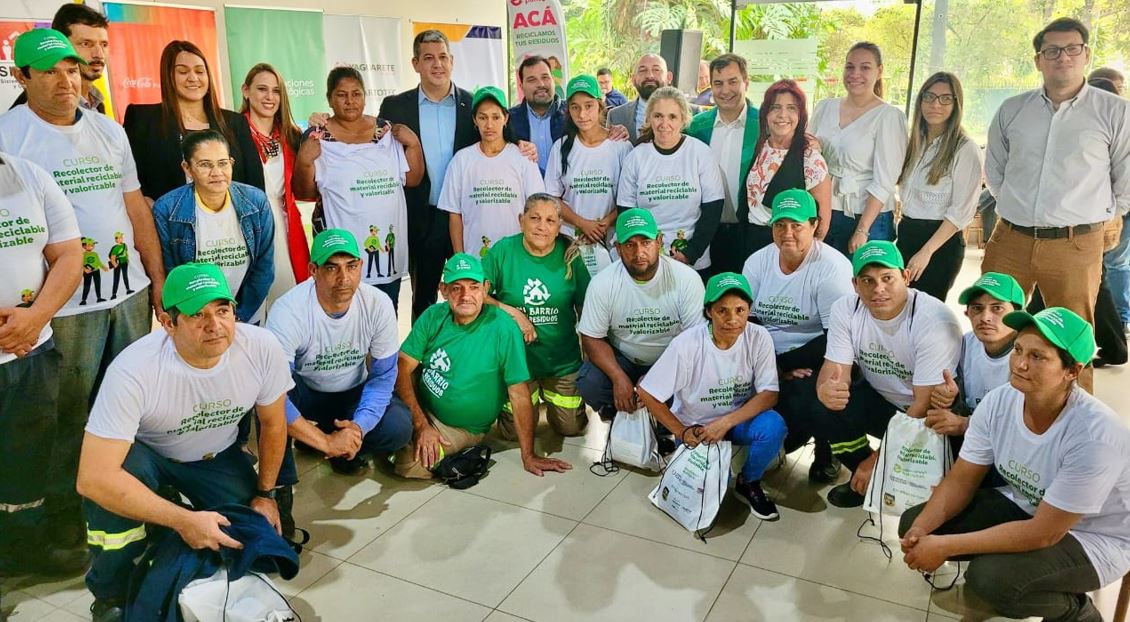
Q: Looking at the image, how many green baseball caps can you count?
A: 12